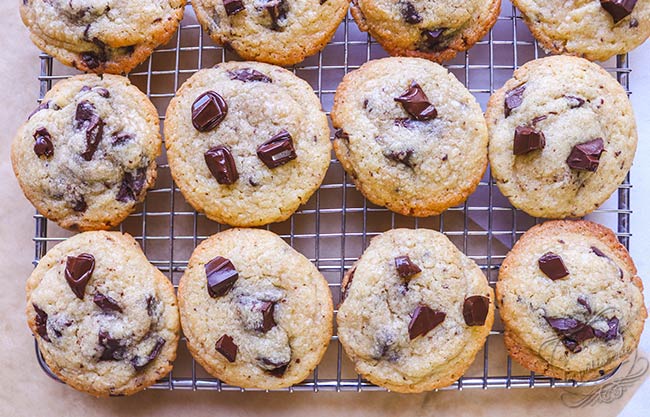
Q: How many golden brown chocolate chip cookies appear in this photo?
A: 12